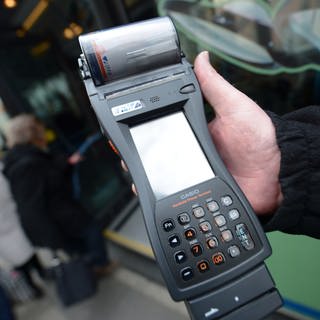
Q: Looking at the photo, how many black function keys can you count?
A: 4